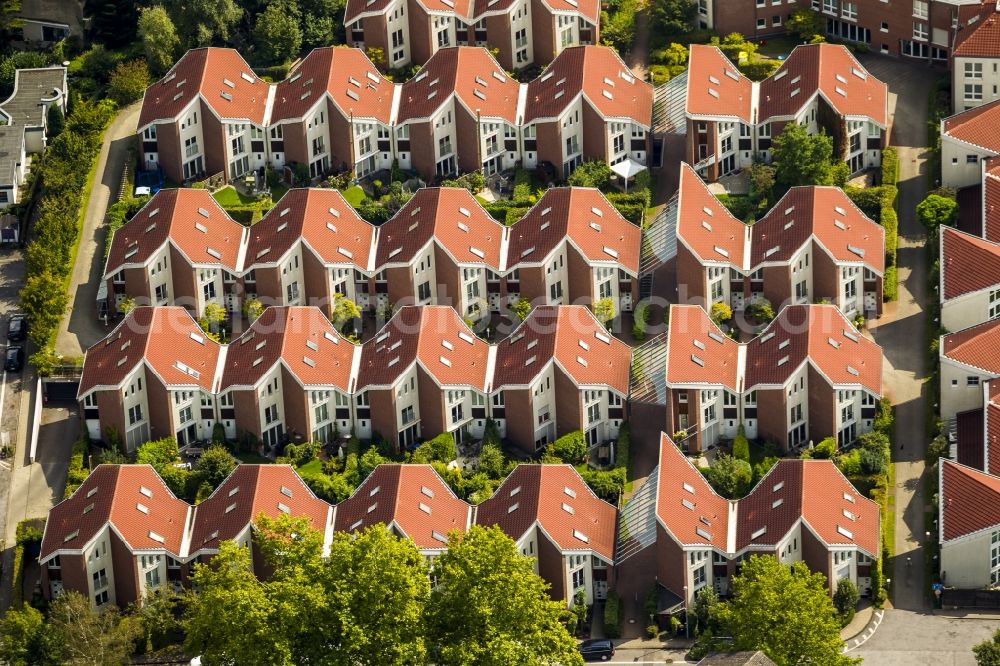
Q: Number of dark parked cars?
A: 3